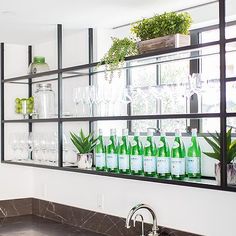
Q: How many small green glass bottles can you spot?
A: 8